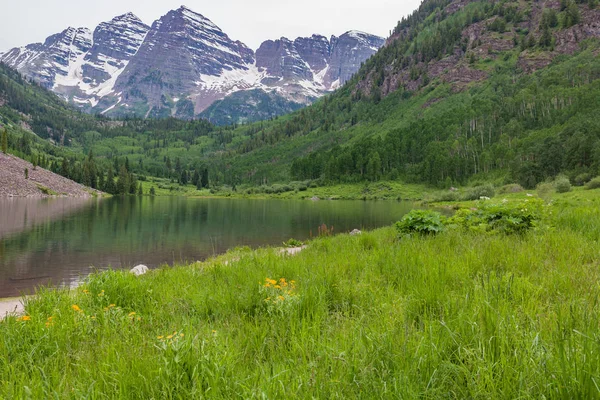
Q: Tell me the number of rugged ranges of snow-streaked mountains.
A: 1